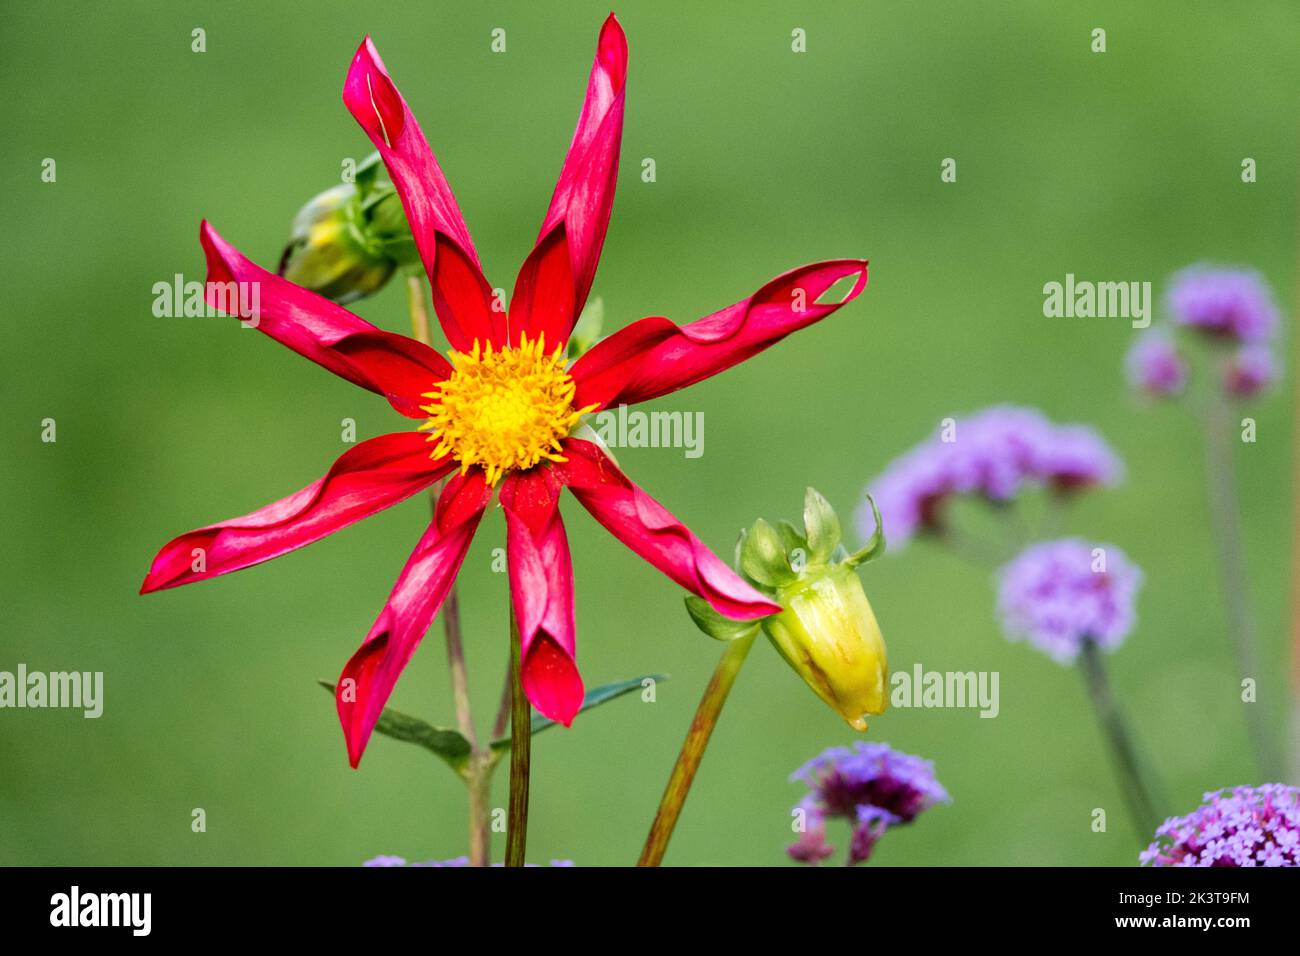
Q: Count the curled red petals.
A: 8